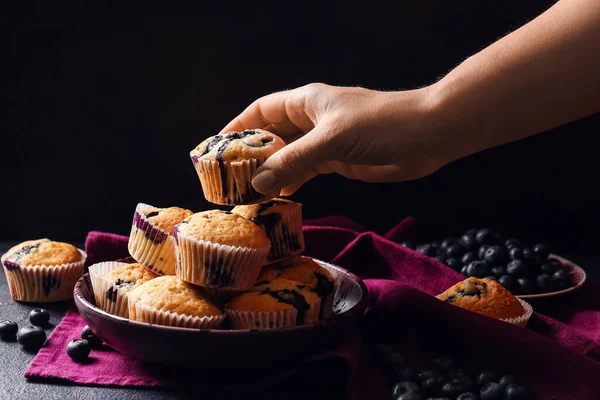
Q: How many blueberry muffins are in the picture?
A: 10